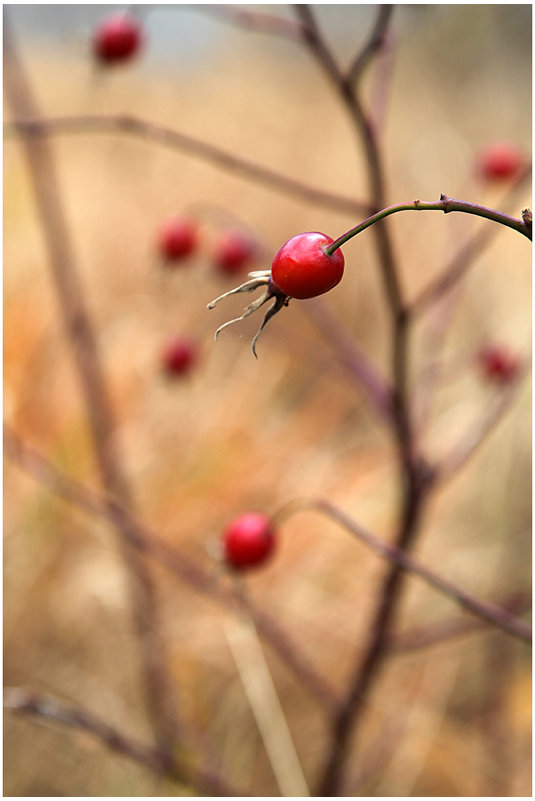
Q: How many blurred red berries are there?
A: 7